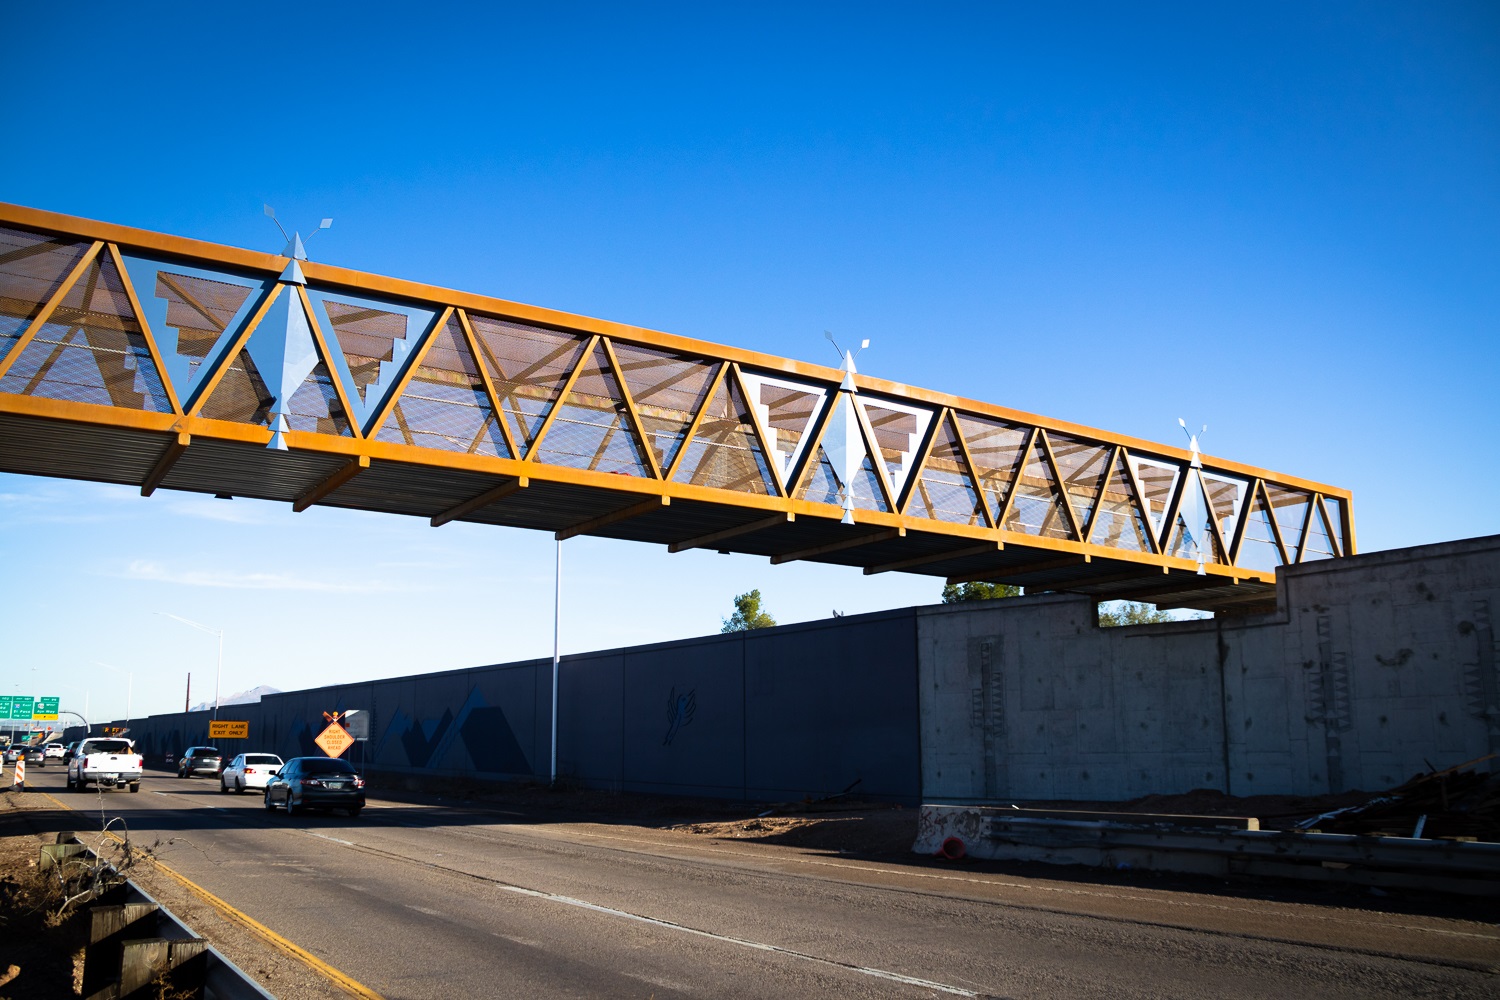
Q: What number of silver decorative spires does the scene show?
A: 3